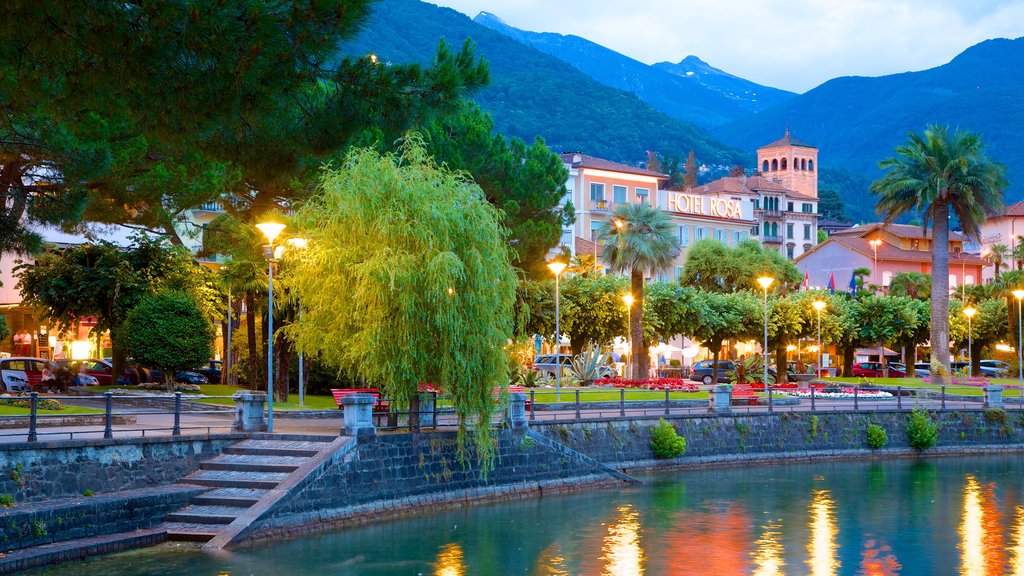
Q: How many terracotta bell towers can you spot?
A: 1